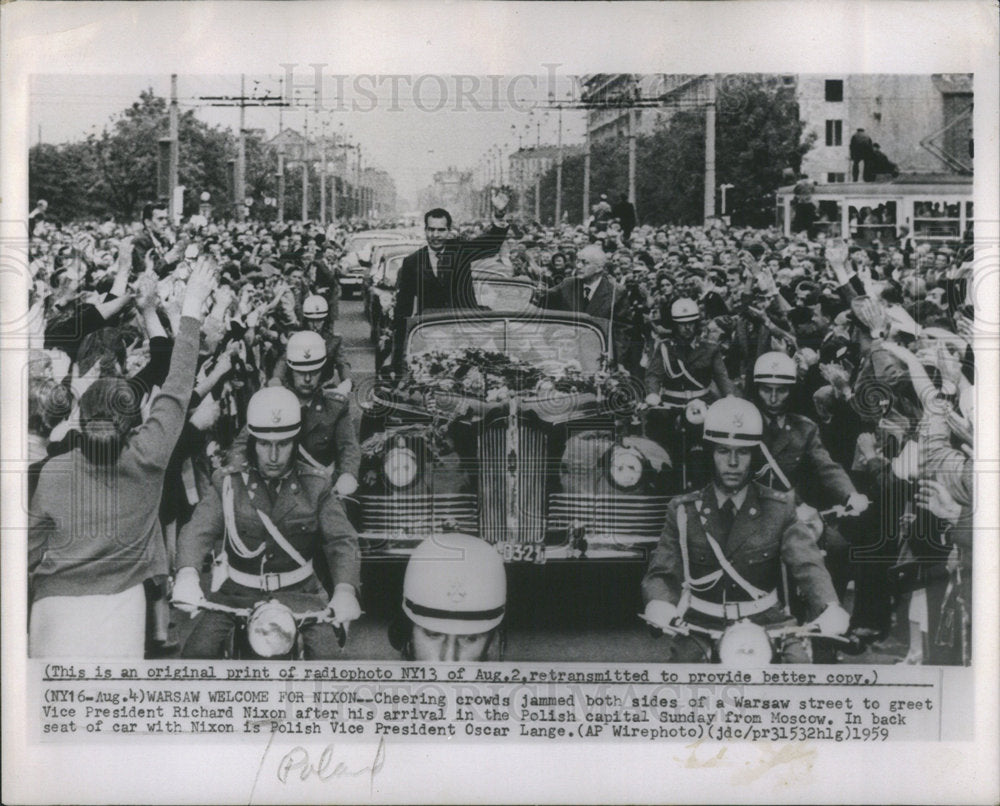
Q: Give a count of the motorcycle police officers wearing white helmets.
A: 7